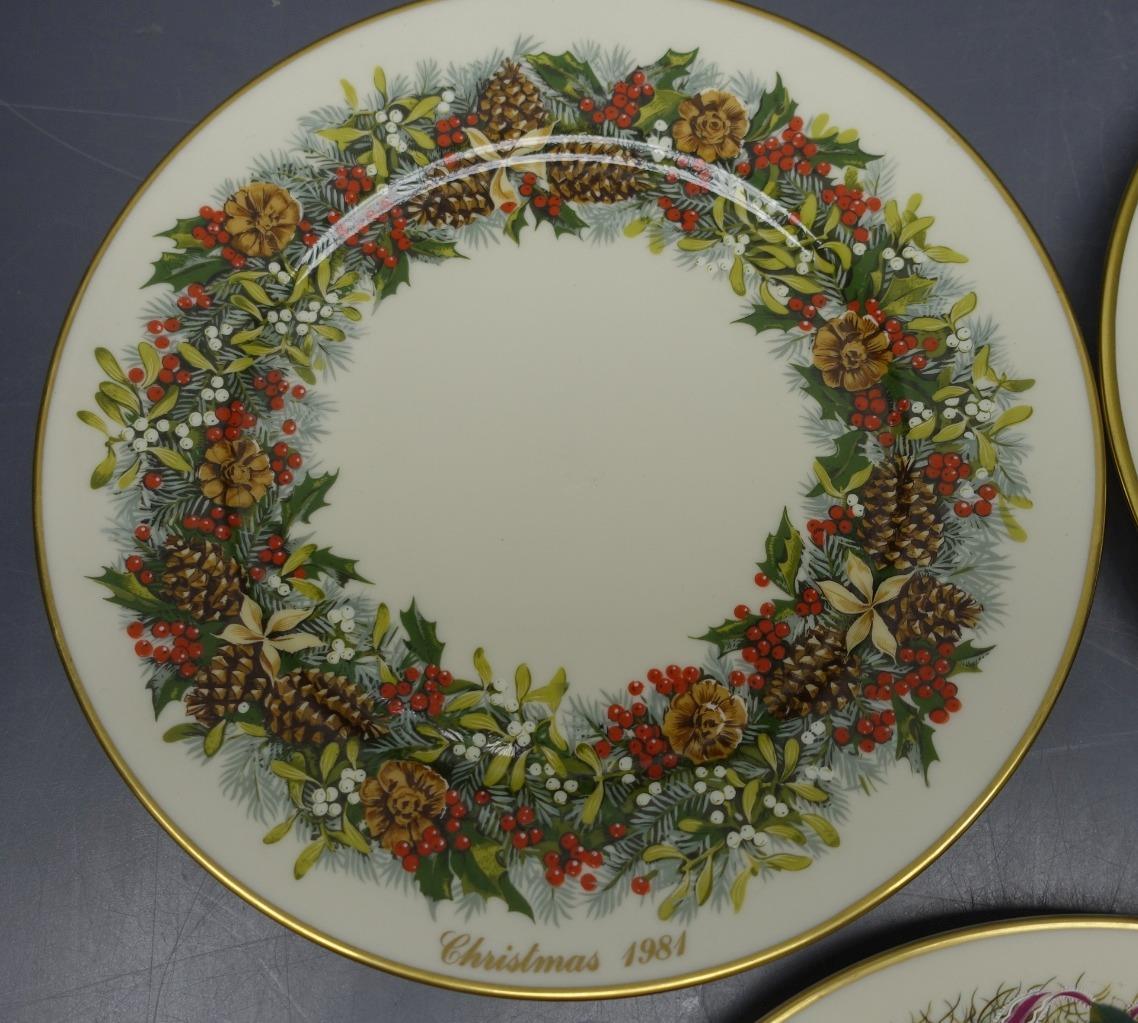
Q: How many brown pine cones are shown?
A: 9